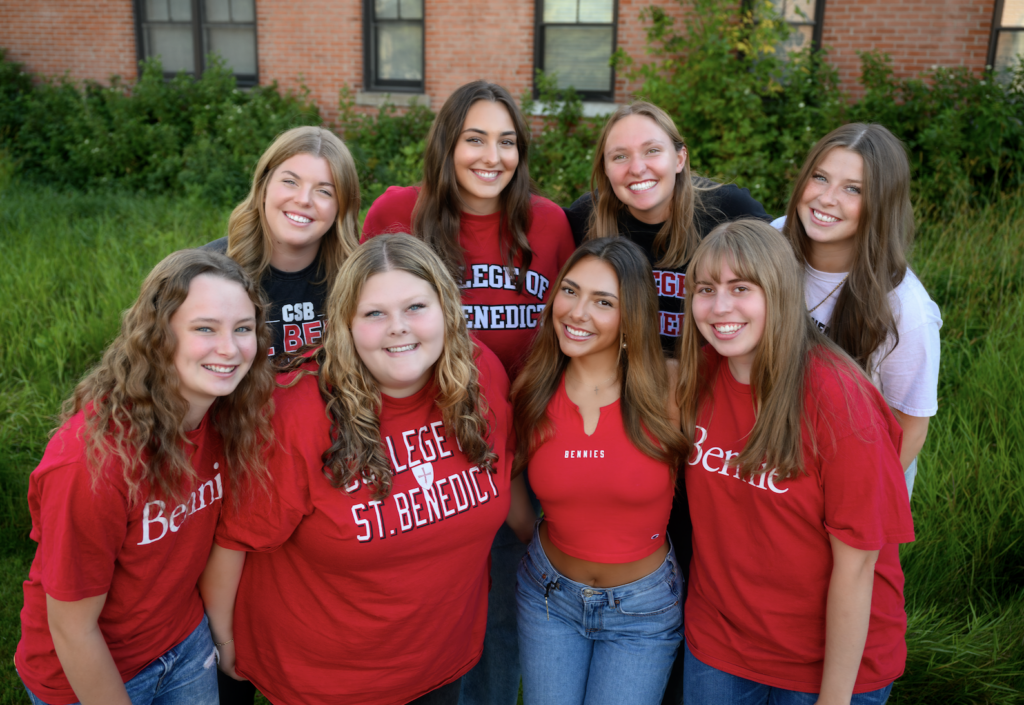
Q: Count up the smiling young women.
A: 8